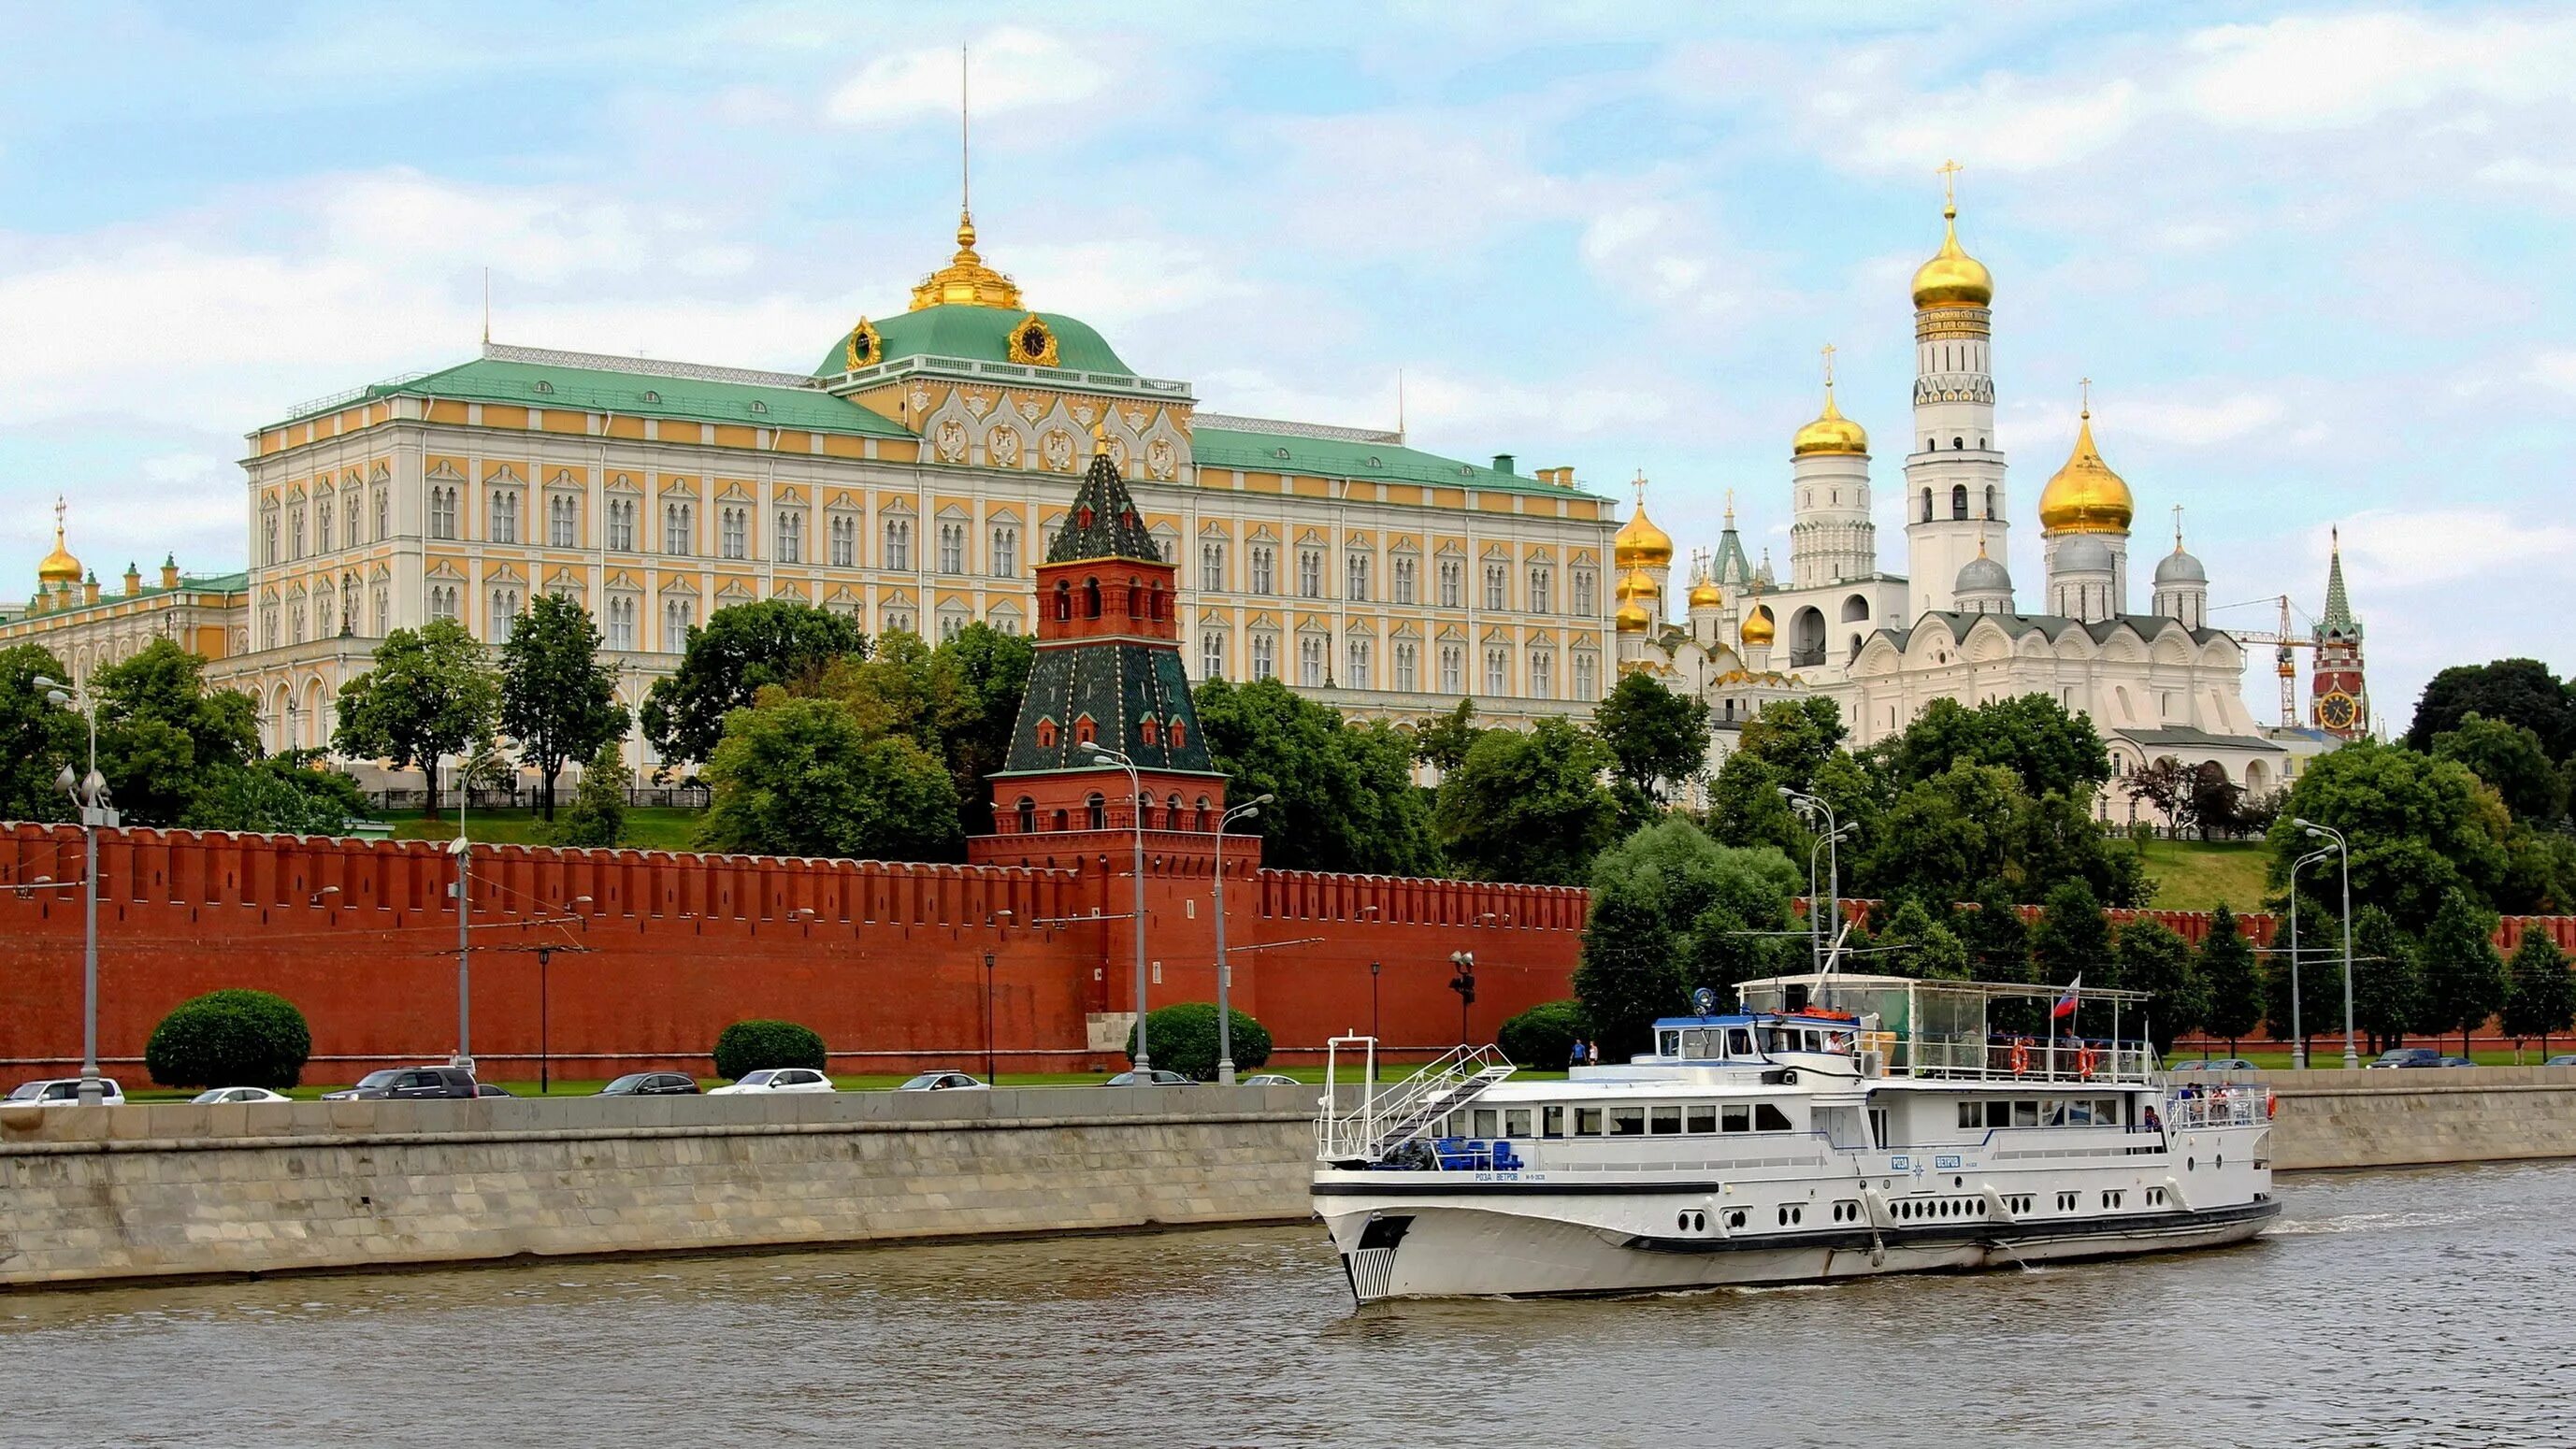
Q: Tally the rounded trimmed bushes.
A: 4